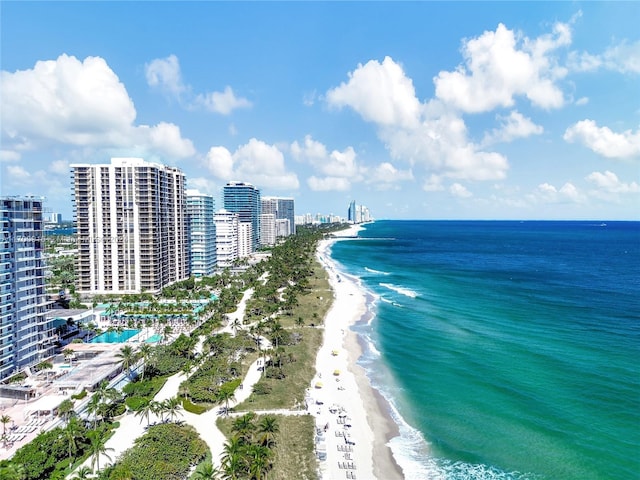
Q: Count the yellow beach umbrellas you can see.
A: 3